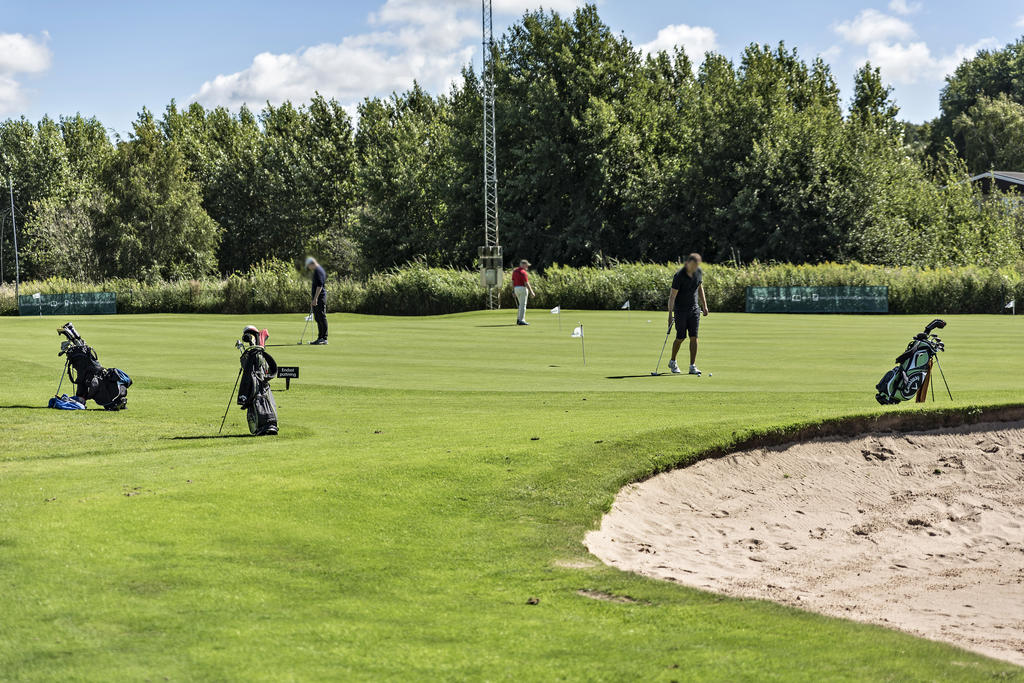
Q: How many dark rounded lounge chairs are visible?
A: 0